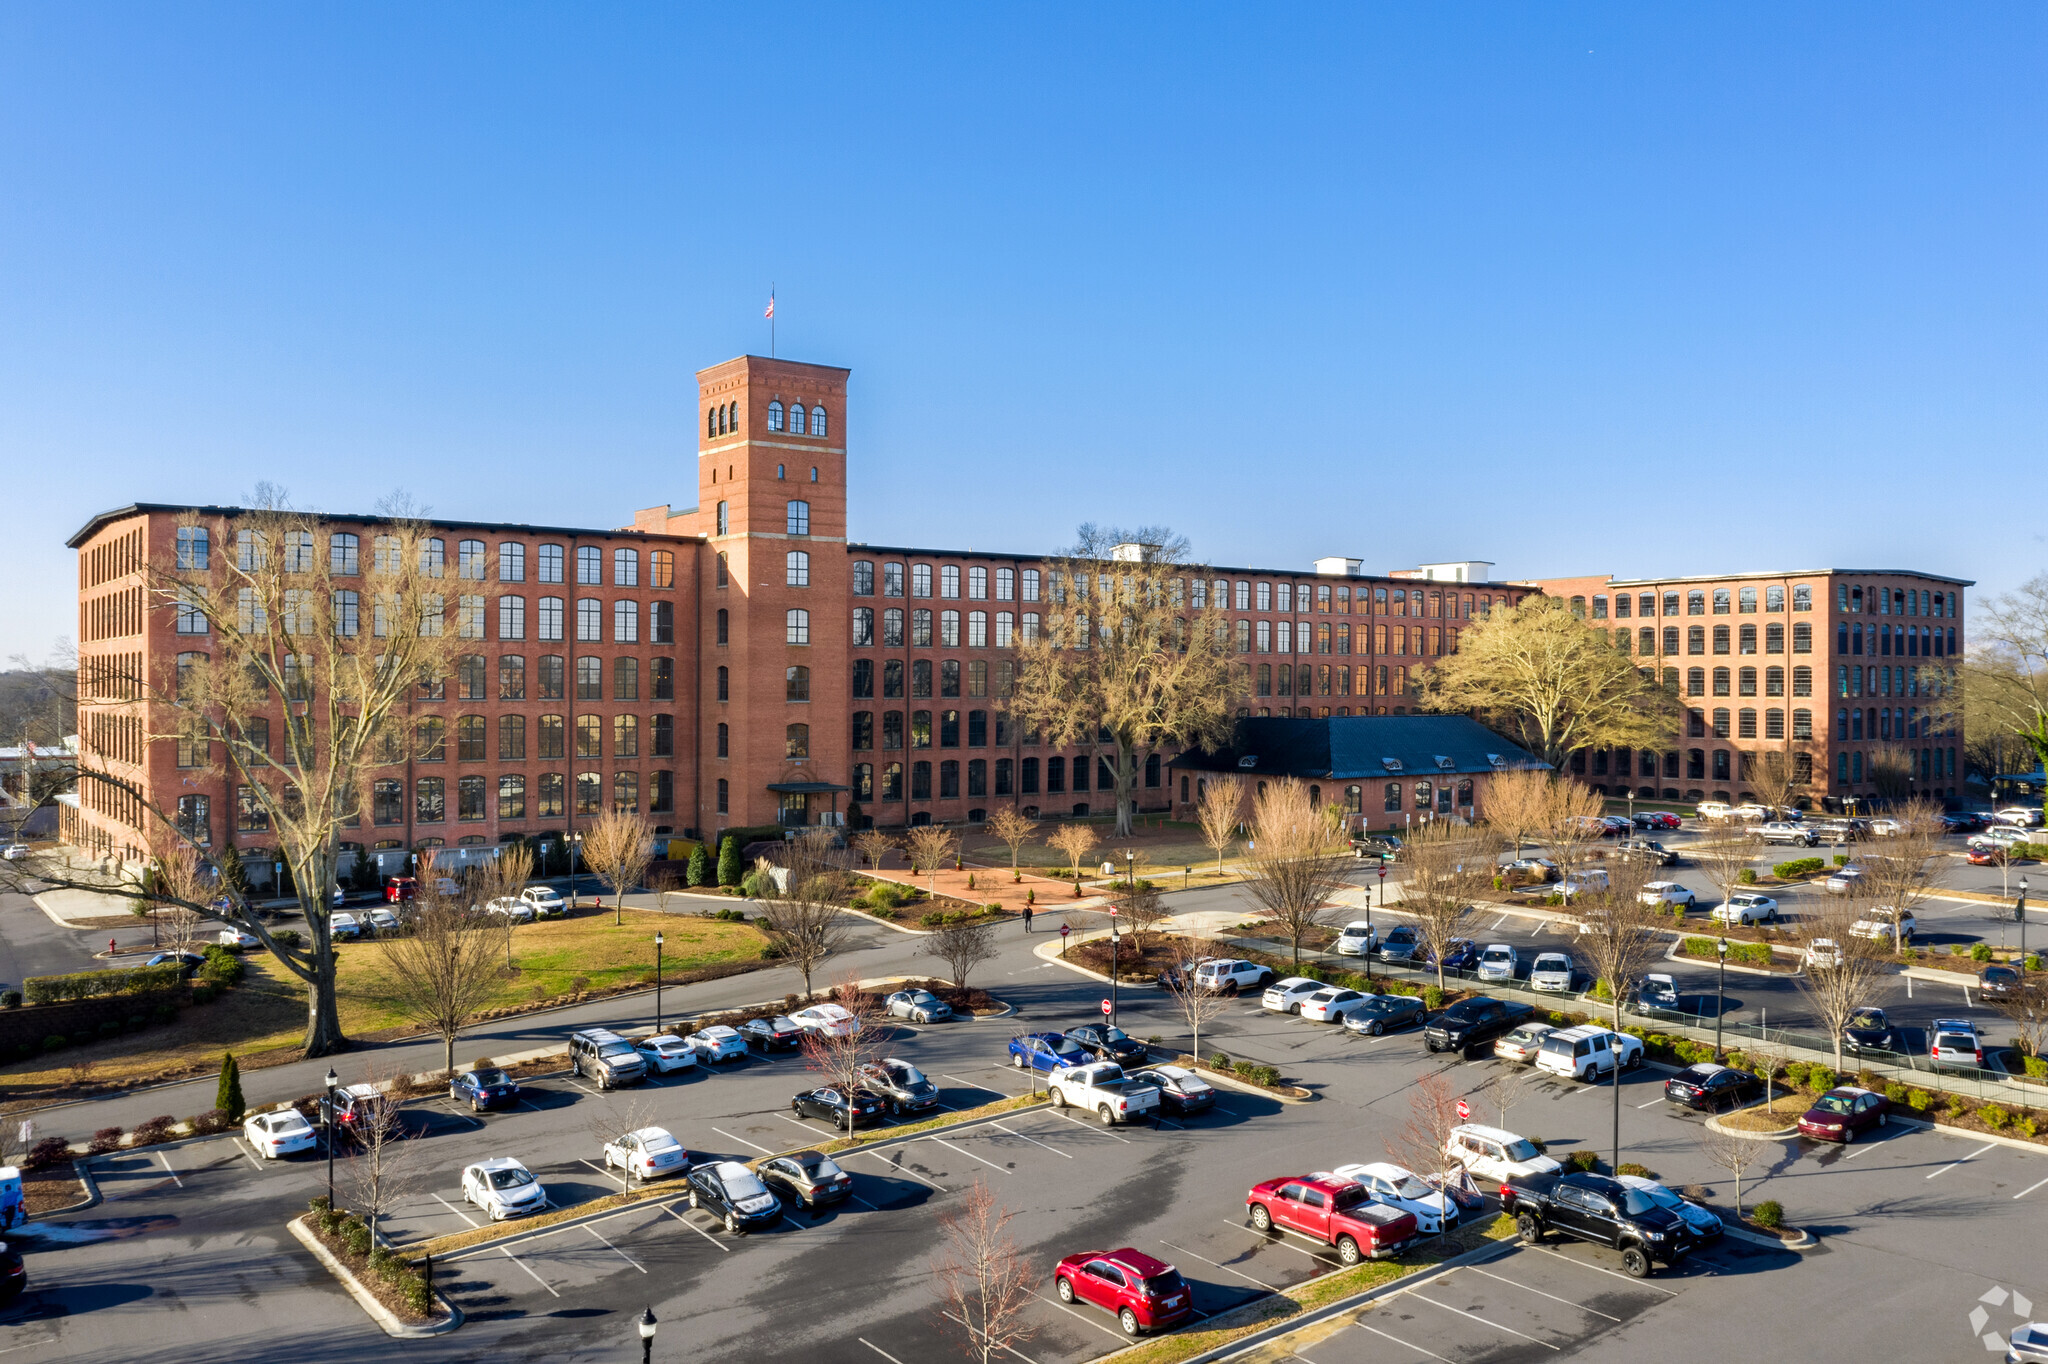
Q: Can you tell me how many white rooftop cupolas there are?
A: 3